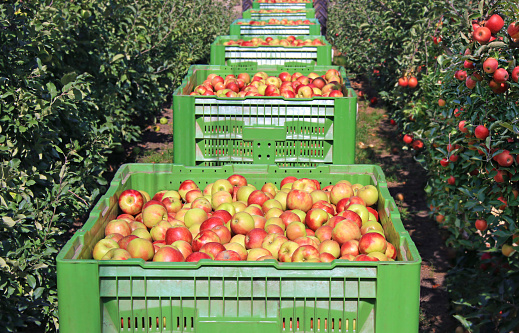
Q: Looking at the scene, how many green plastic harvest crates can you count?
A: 6